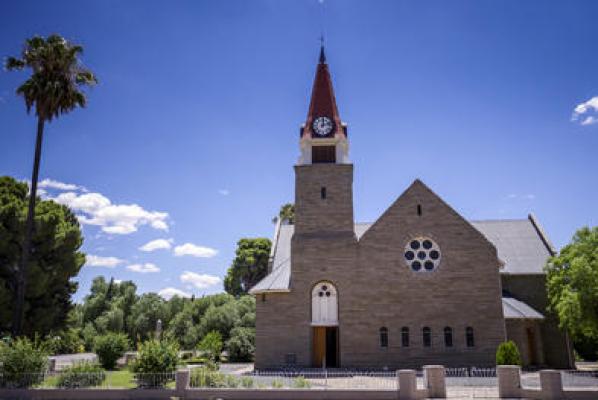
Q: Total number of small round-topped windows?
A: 5